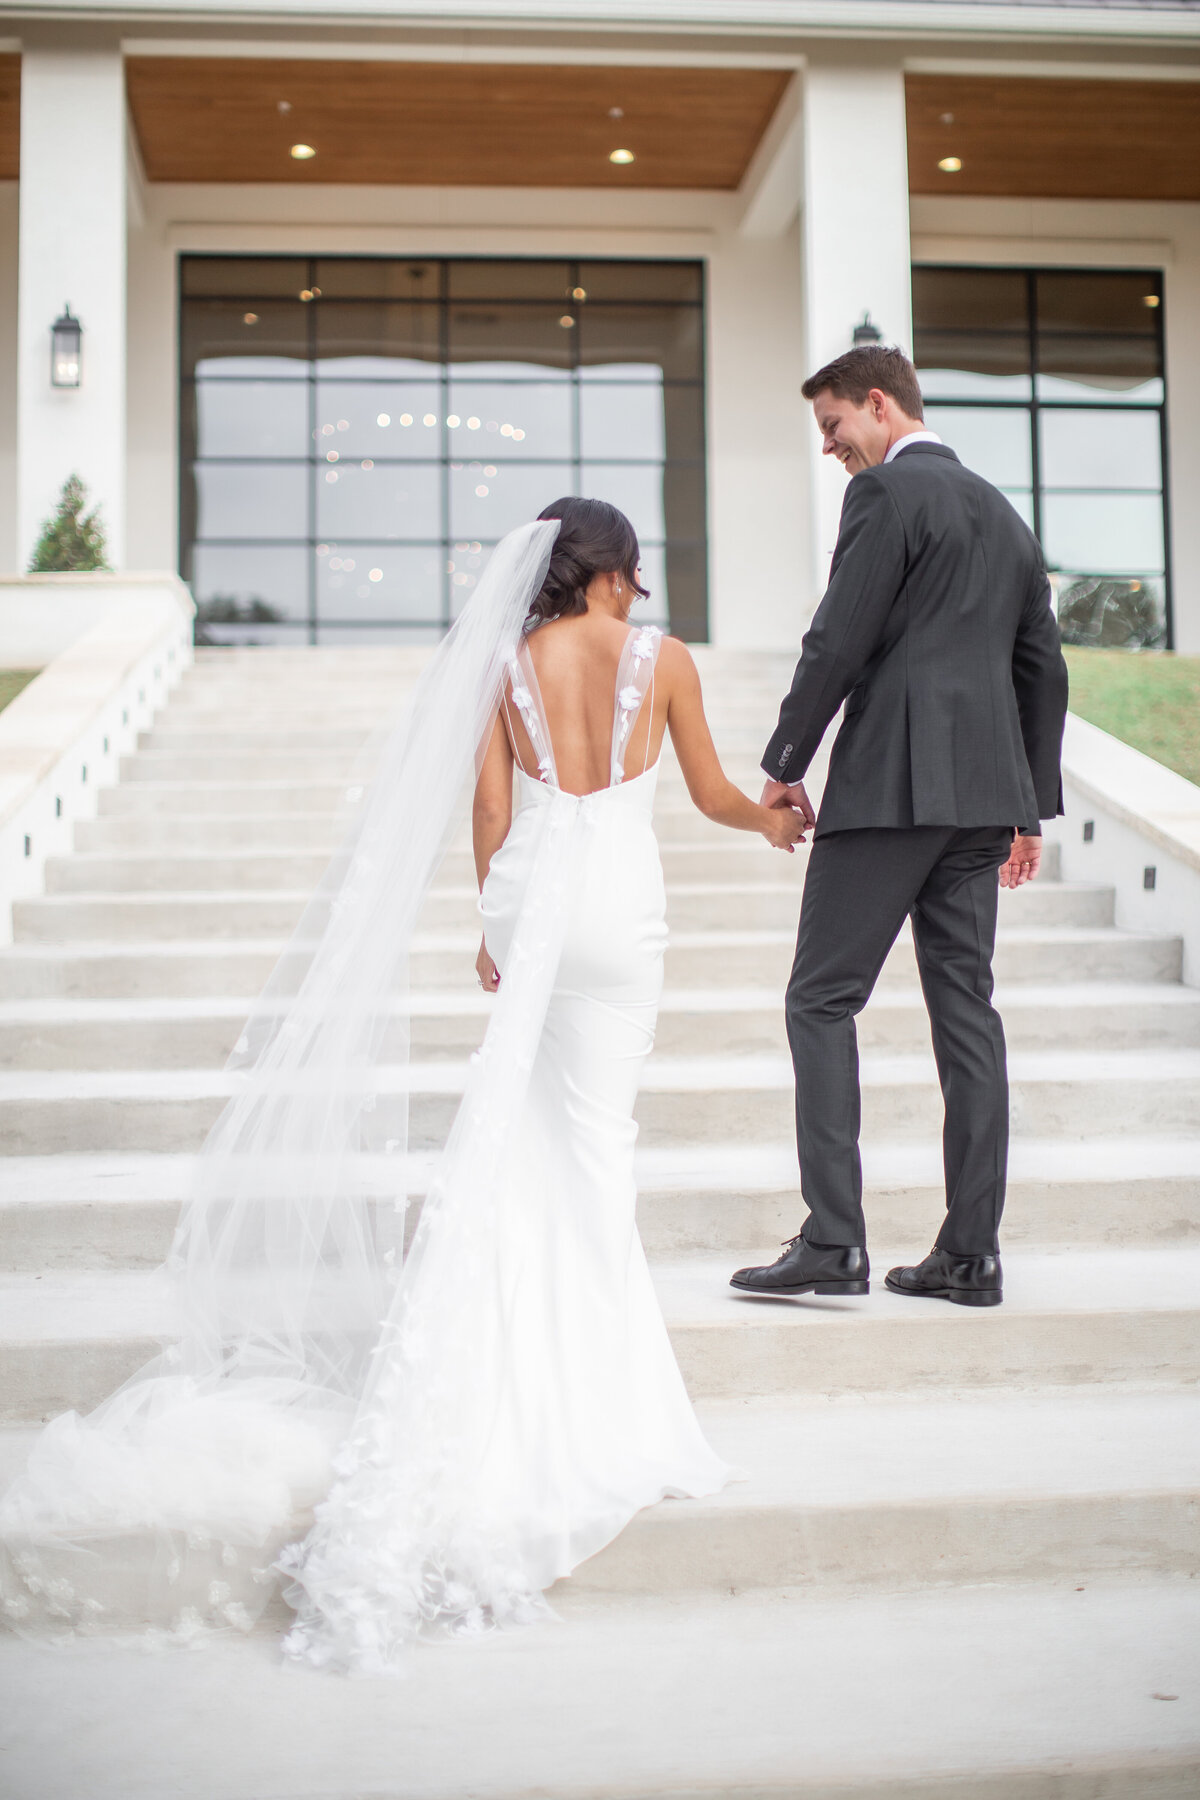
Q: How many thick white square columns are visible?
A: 2